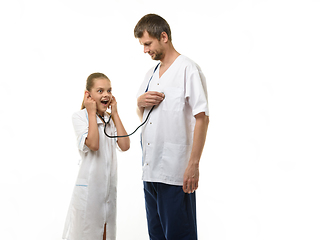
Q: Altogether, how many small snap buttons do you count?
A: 4